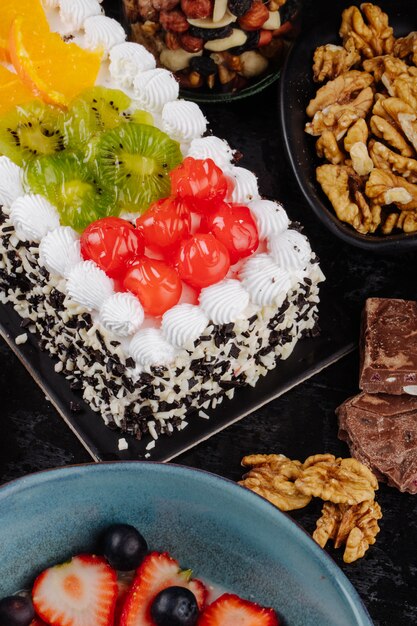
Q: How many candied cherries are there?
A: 6